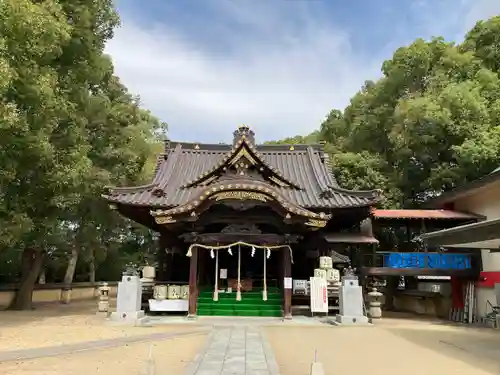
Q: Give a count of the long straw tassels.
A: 3